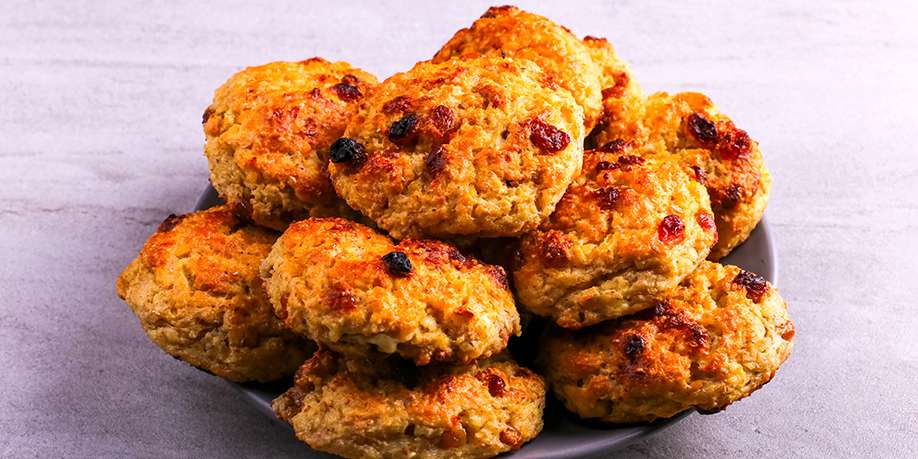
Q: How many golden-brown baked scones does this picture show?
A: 10